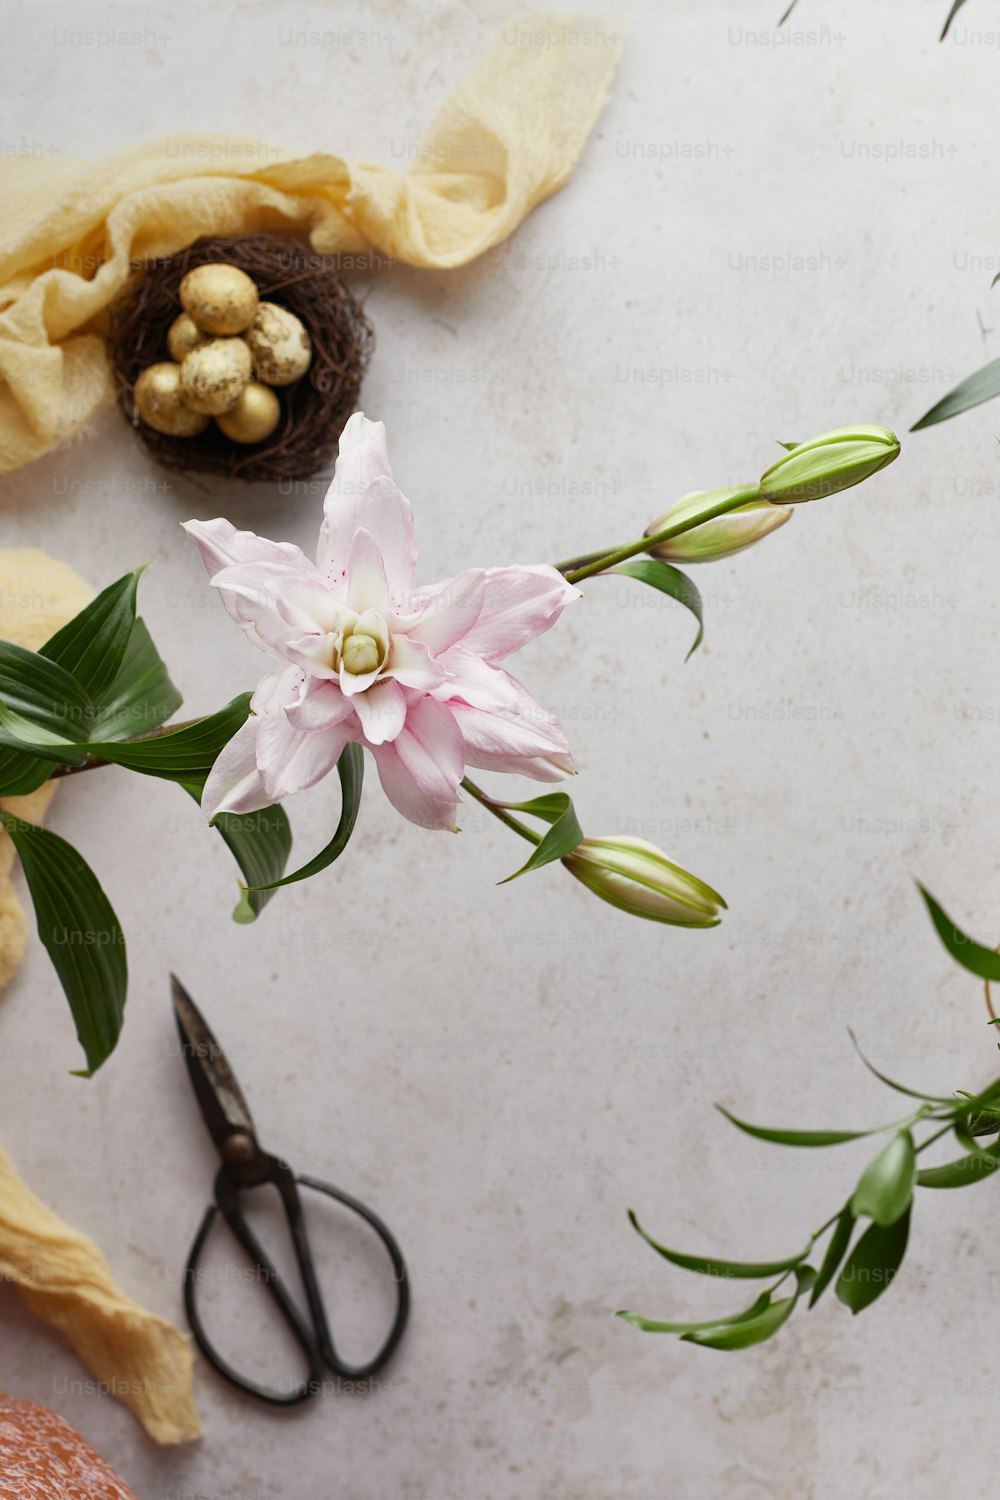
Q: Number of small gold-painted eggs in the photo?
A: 6